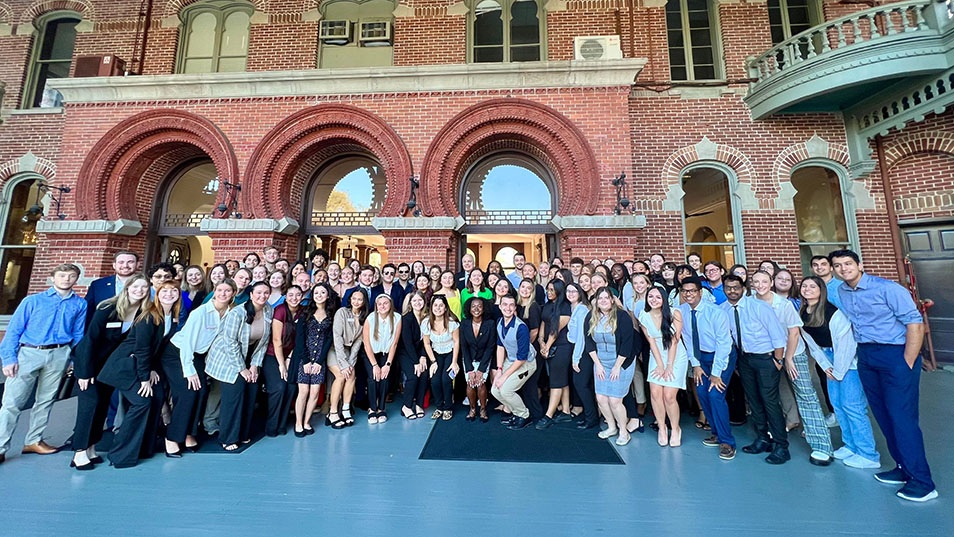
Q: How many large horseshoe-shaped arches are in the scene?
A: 3